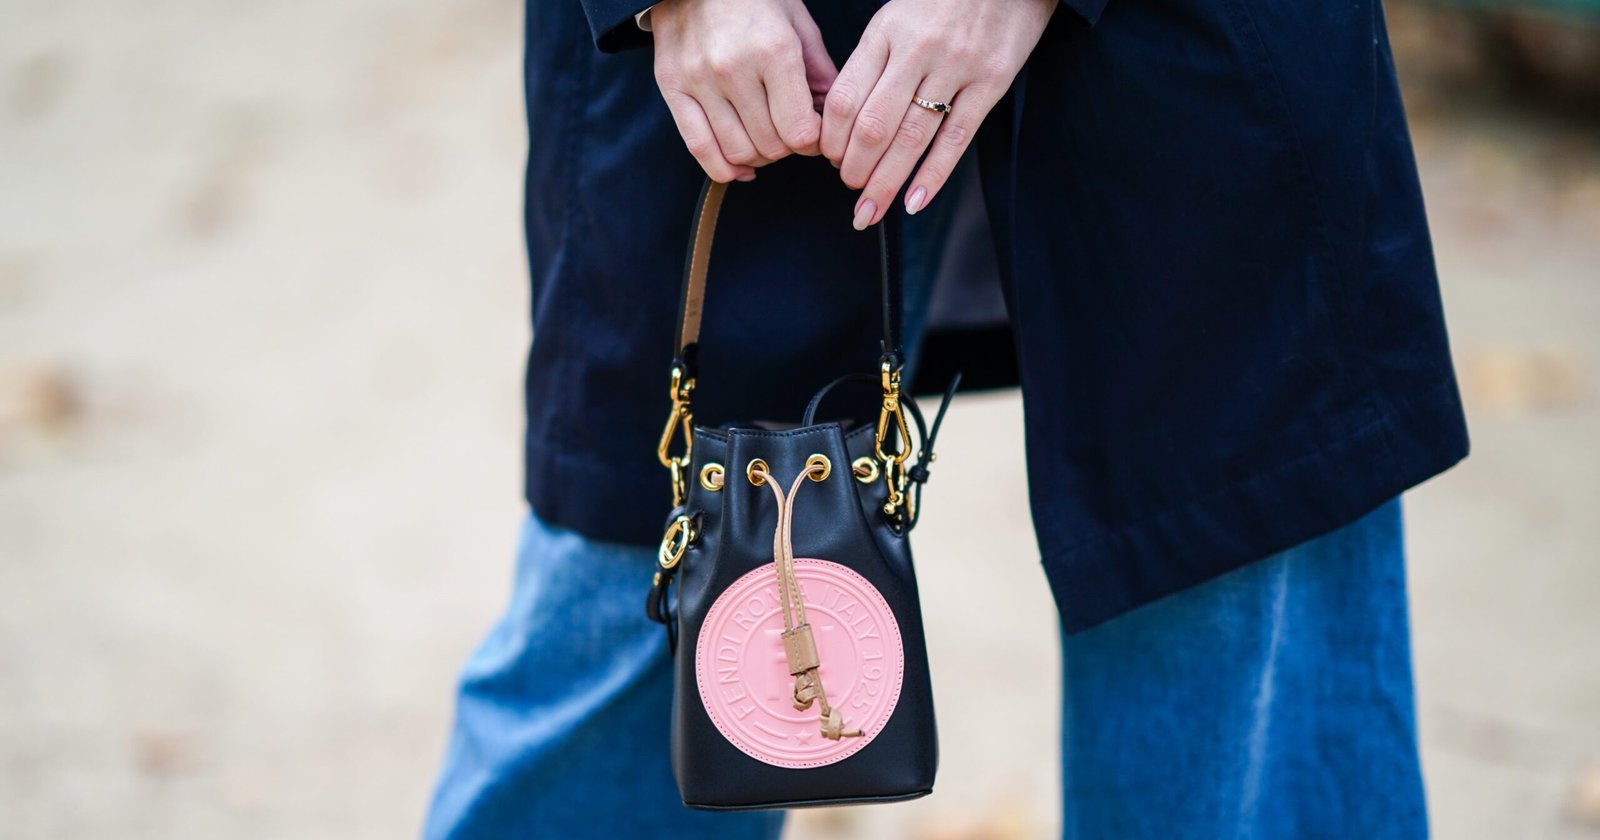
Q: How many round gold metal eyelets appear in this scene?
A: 4